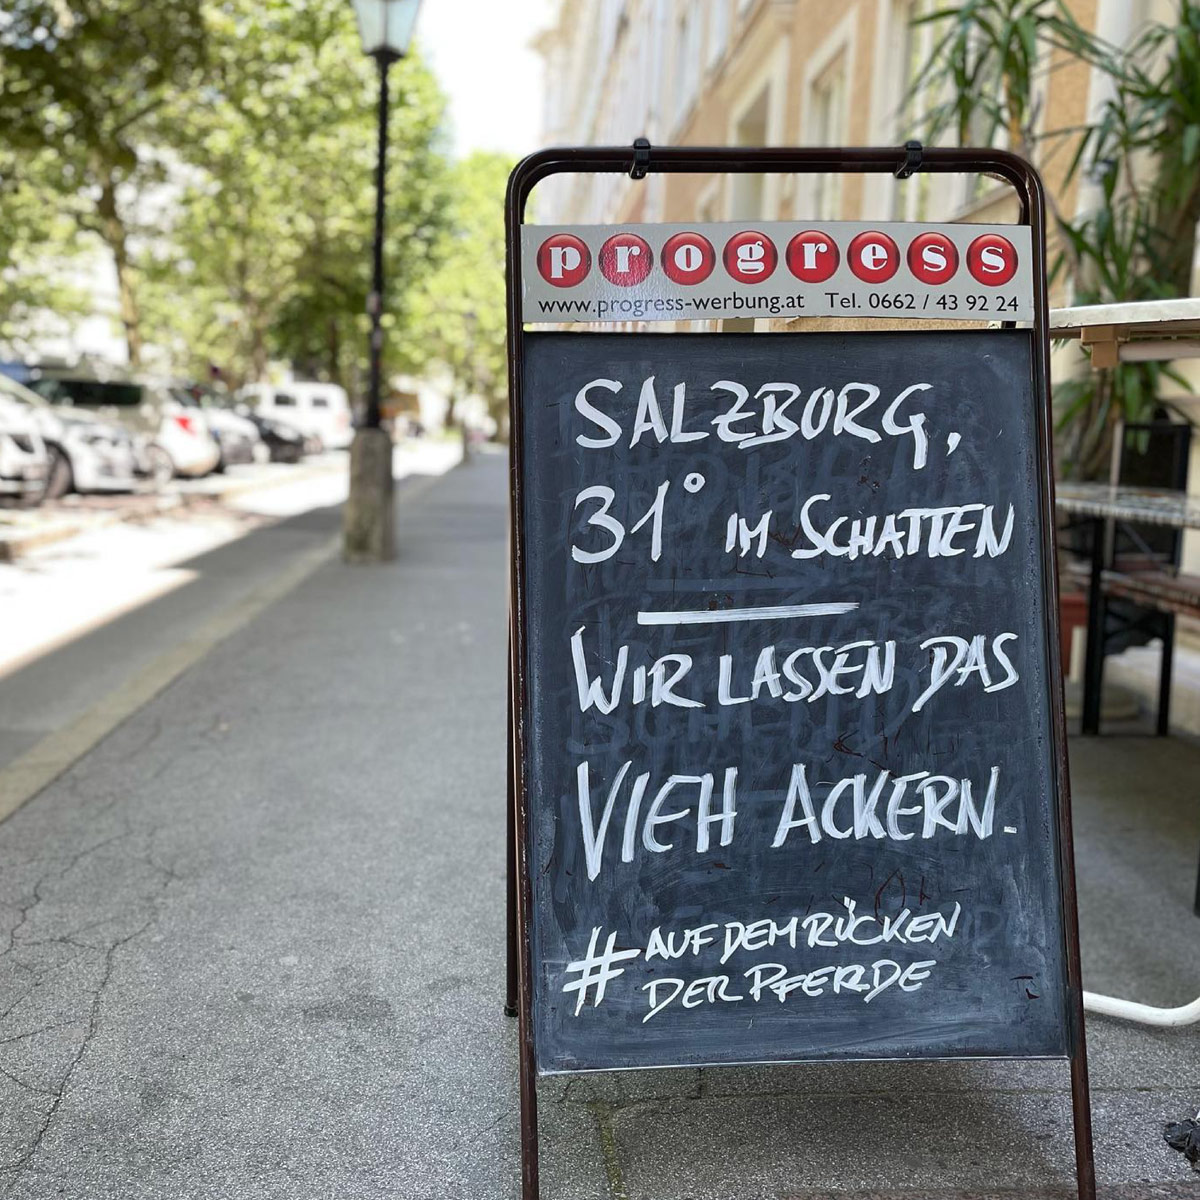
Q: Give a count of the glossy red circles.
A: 8